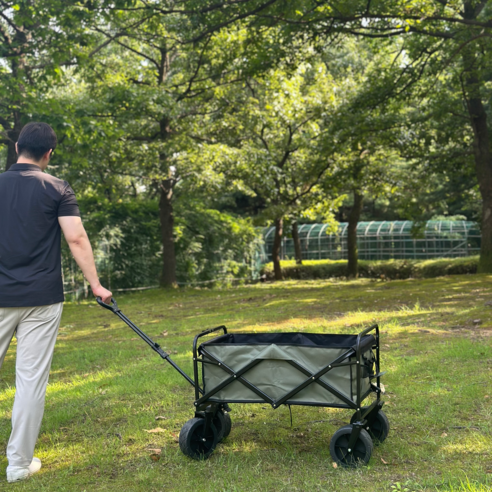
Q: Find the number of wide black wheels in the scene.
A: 4